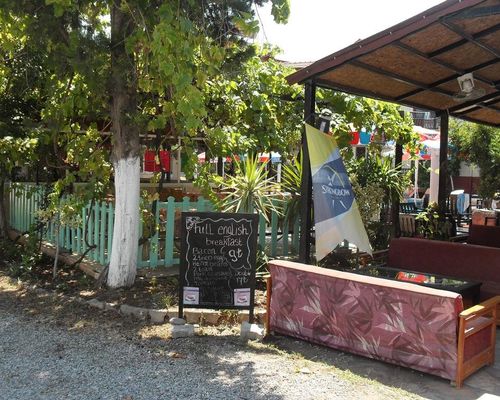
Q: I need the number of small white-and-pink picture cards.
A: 2